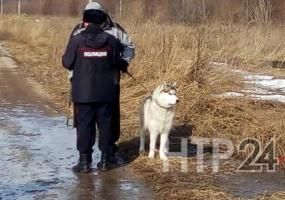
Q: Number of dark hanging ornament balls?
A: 0